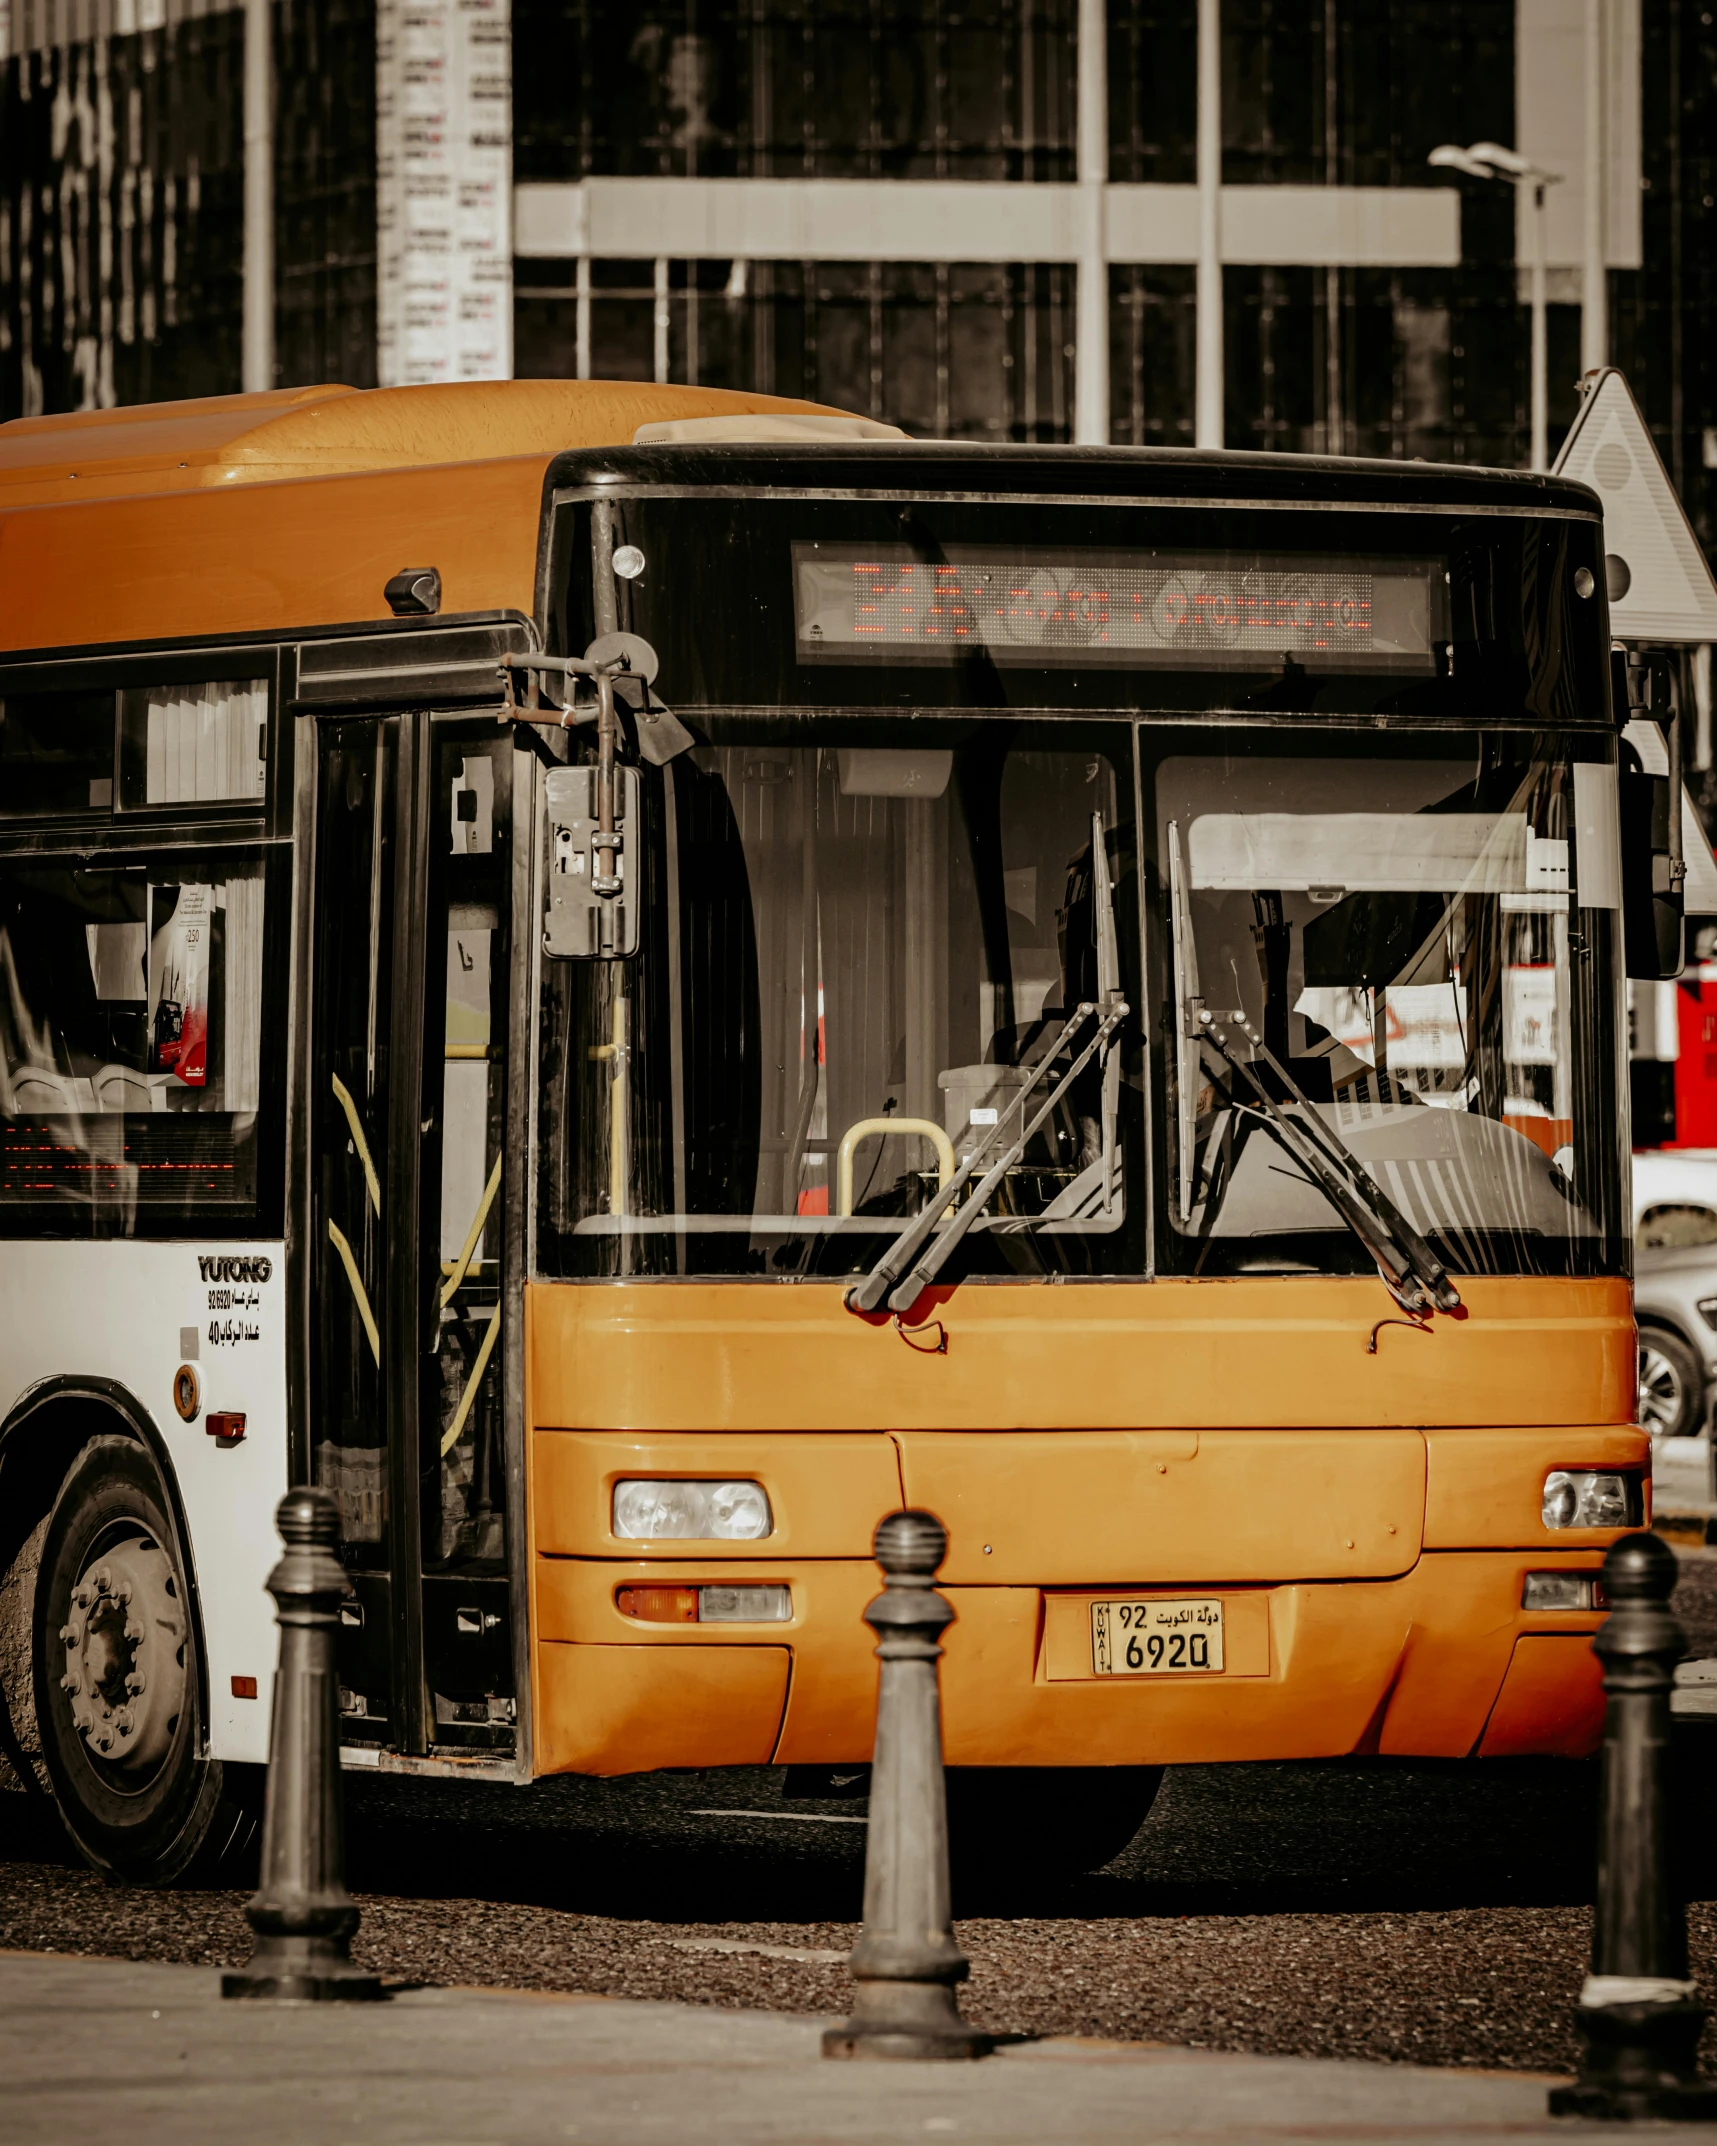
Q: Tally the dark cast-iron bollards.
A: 3